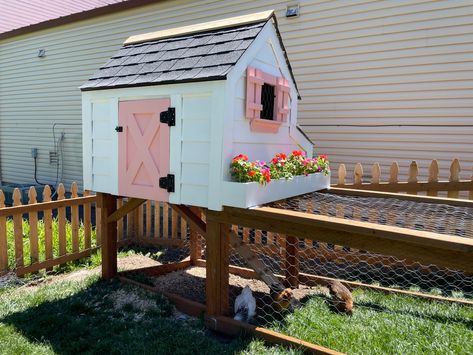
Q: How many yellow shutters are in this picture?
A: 0